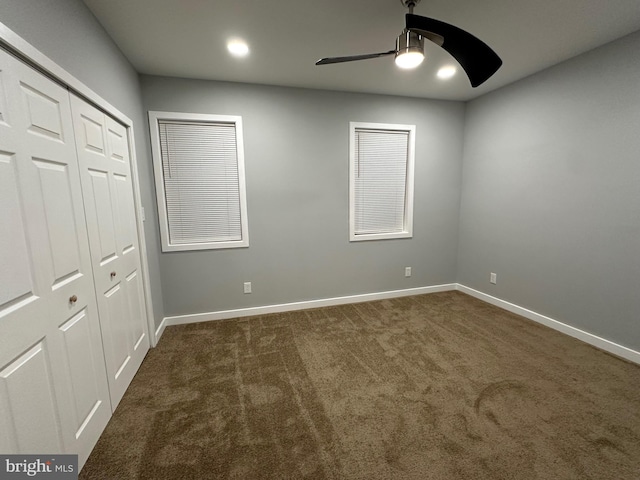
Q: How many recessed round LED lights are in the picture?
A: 2